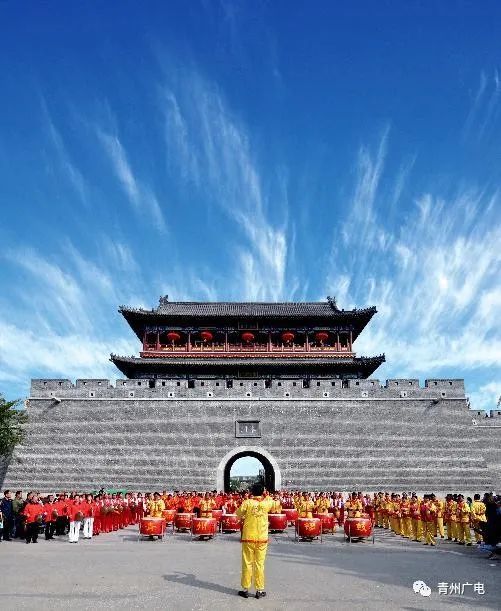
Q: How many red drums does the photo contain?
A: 11